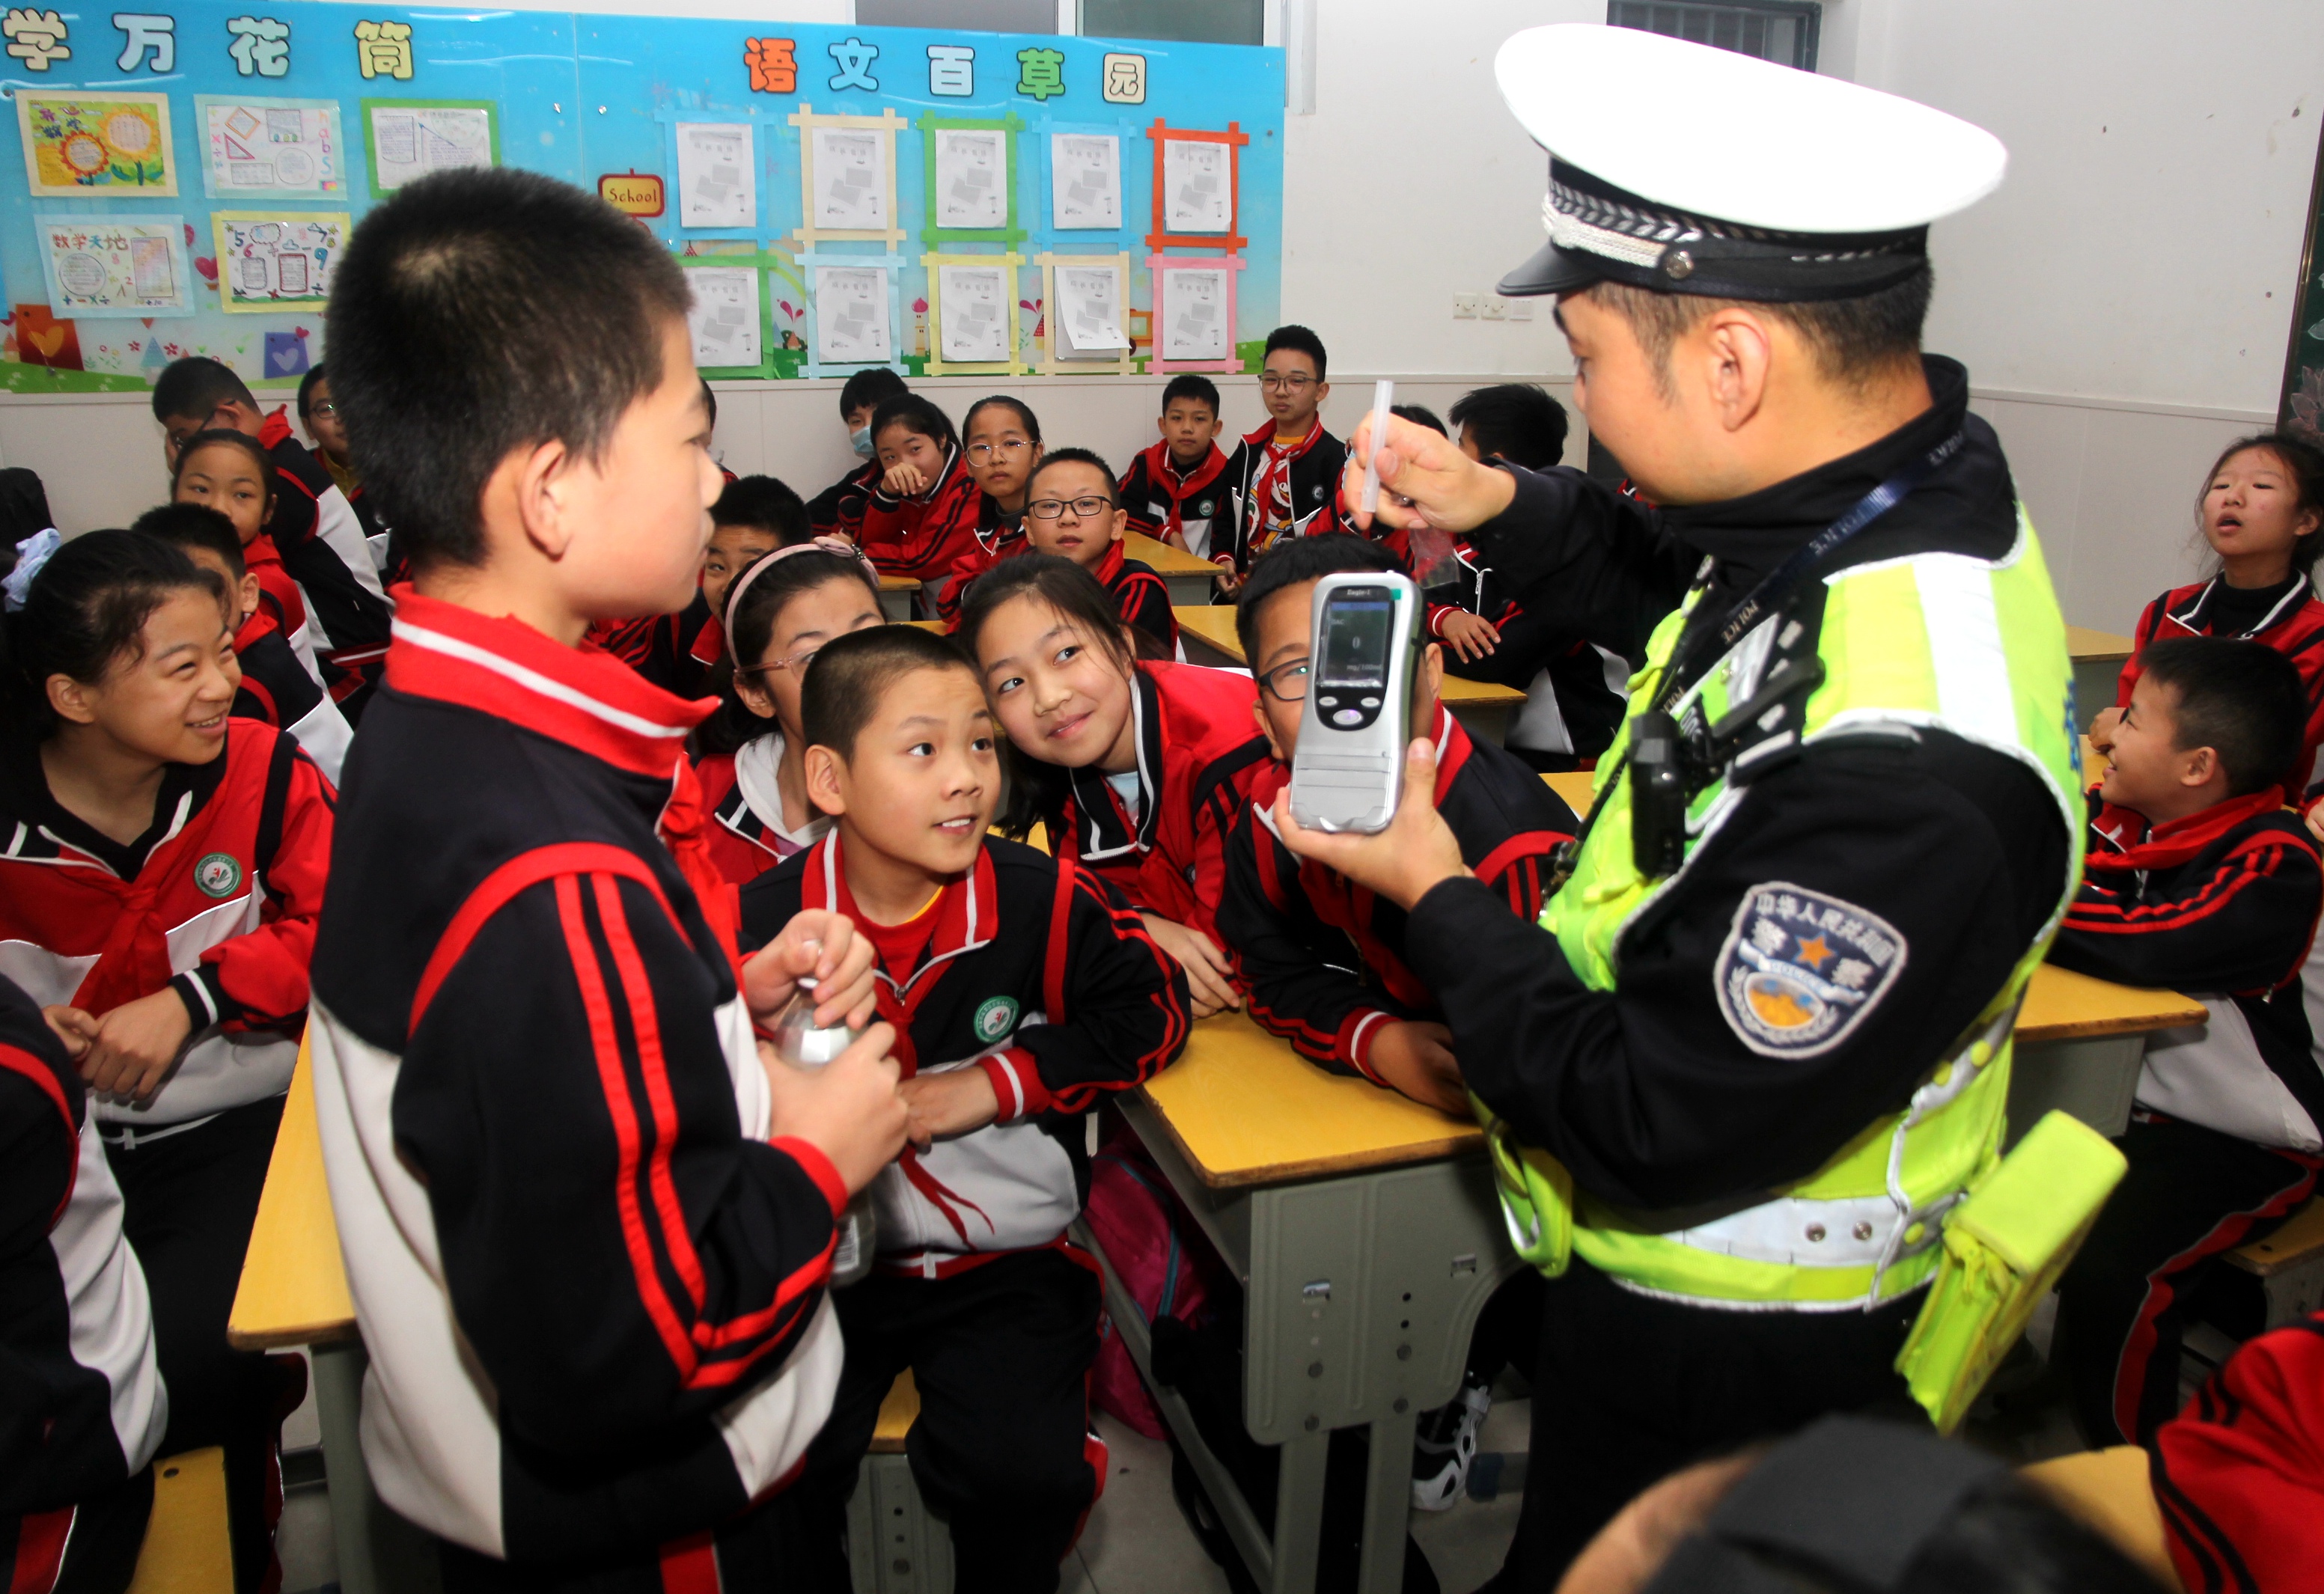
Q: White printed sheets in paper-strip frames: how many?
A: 10